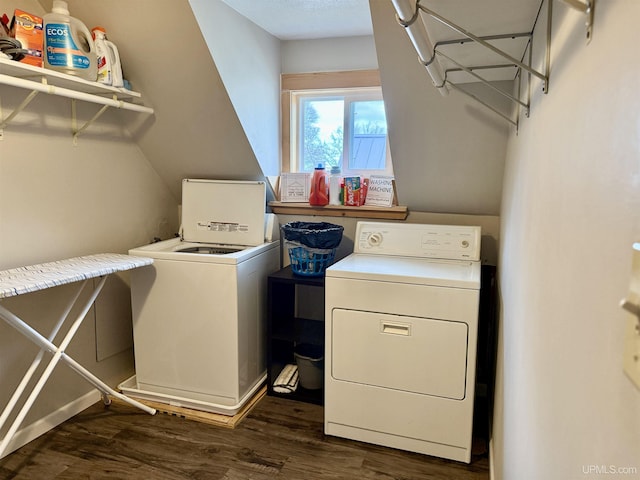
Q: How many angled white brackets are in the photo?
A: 2